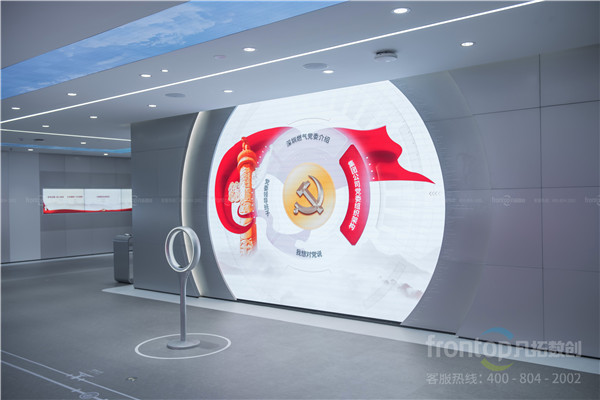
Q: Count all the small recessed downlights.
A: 15